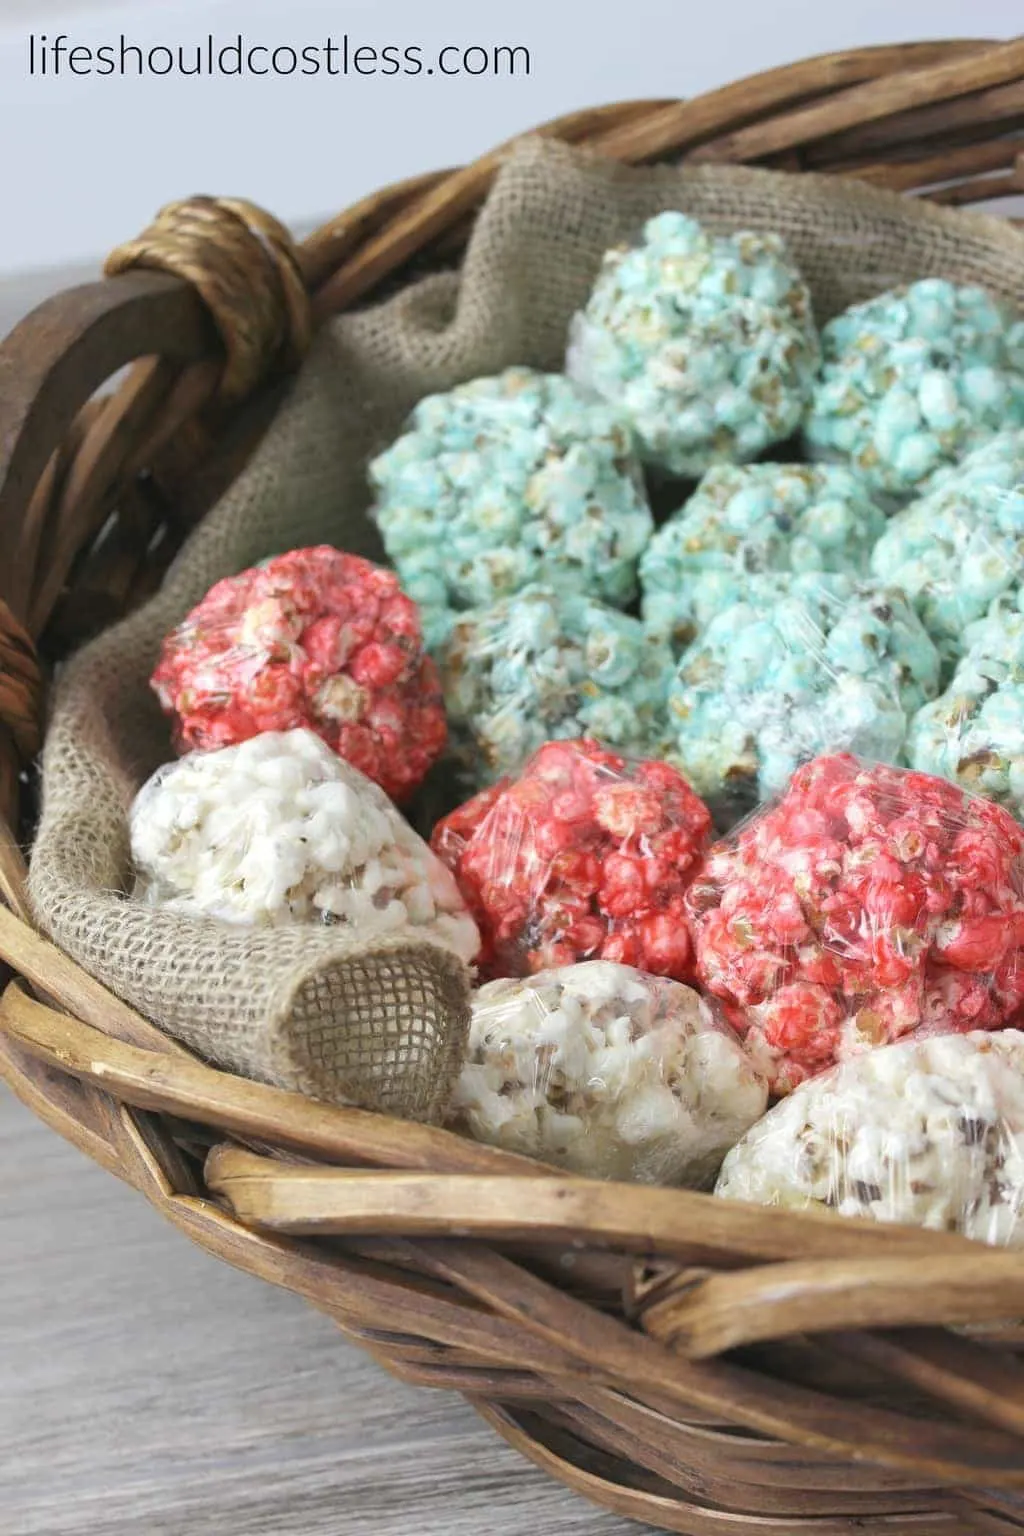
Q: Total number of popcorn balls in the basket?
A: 14